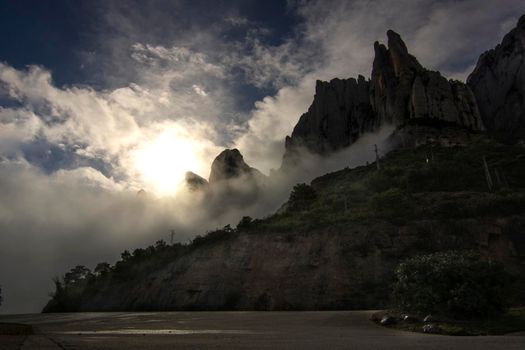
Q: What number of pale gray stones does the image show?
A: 4